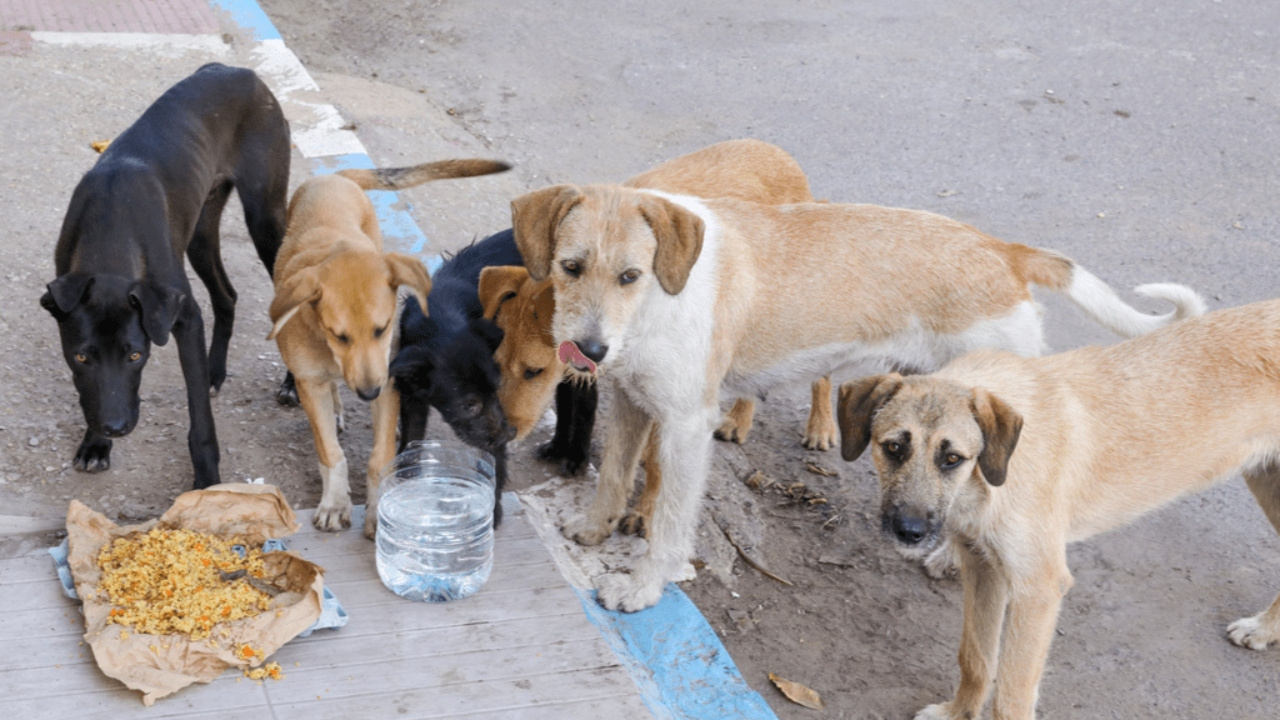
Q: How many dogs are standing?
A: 6